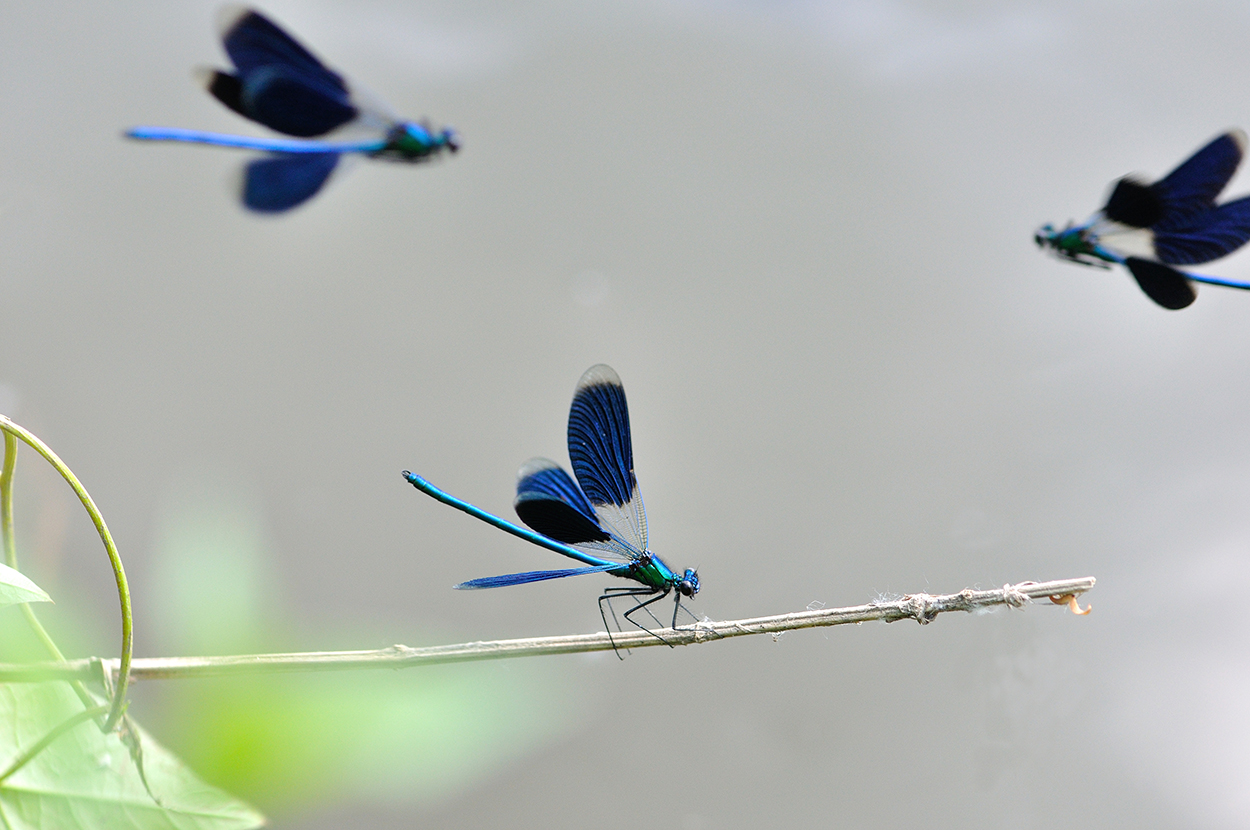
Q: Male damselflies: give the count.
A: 3